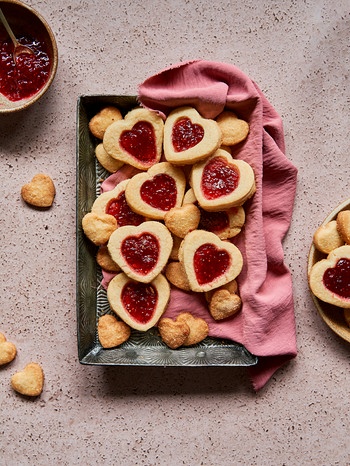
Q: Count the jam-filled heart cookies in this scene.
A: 10